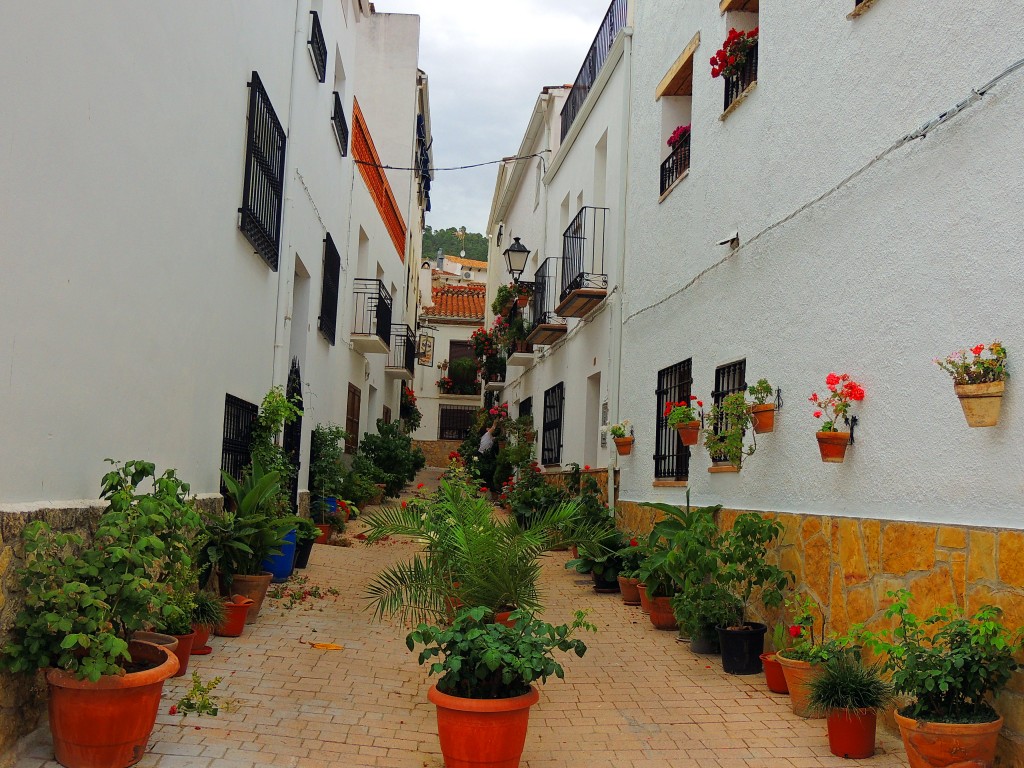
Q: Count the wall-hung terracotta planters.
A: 5